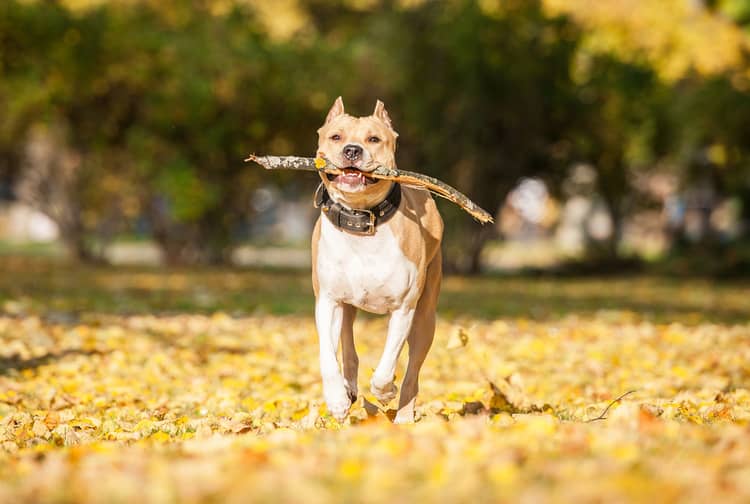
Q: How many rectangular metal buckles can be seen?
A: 1